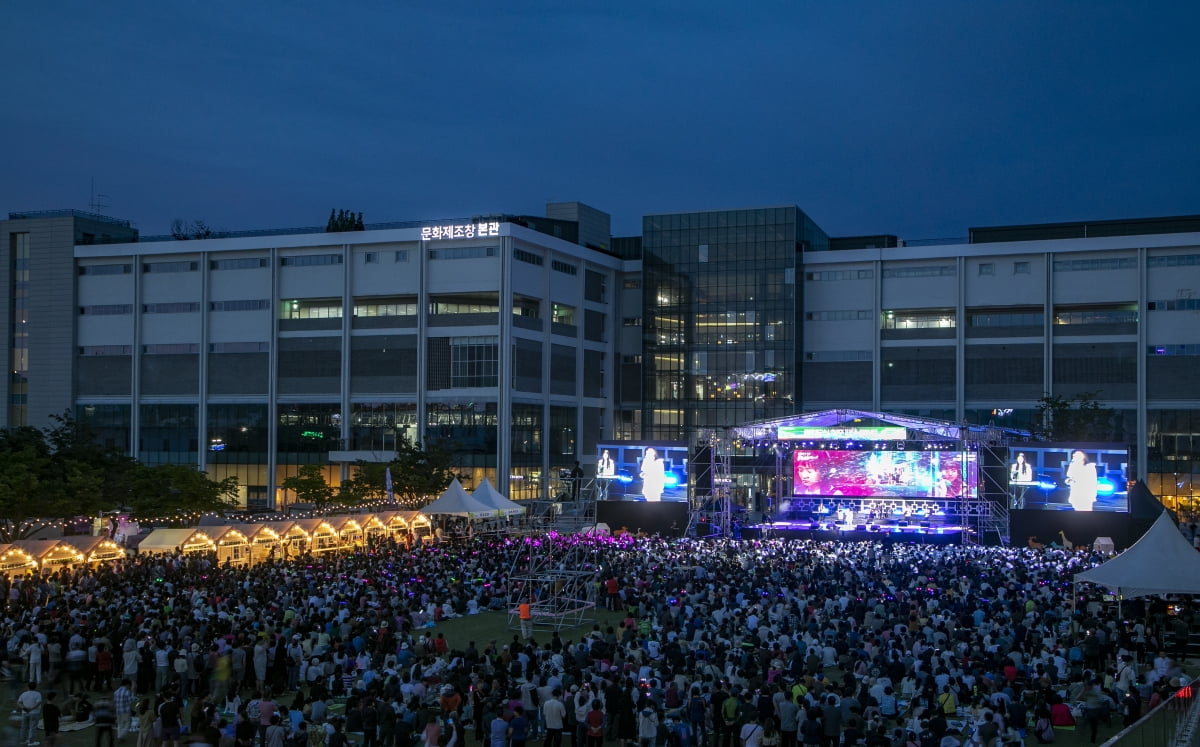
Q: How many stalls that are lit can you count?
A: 12